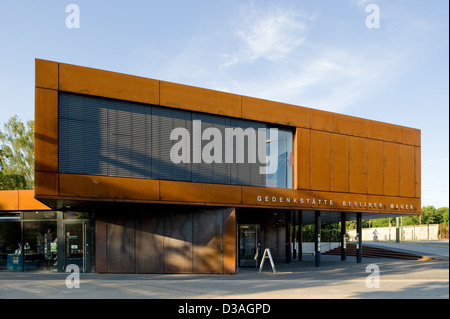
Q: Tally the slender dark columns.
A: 6